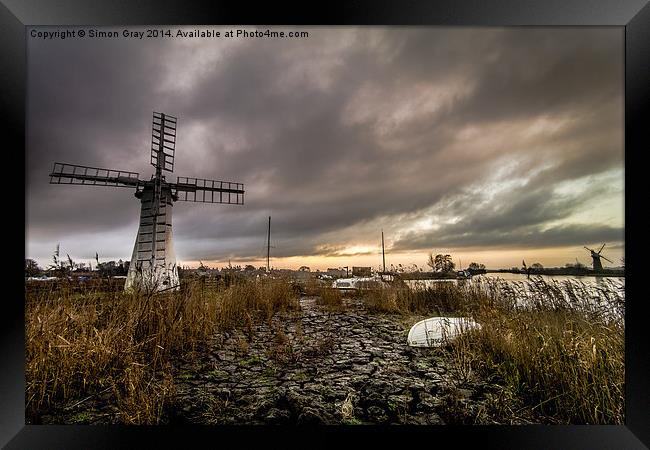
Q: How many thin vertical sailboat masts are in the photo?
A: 2